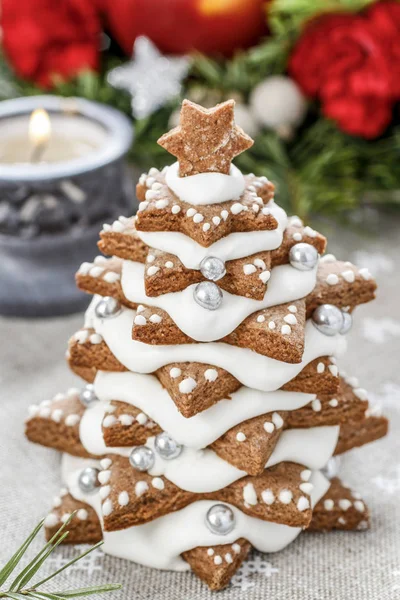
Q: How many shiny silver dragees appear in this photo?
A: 12